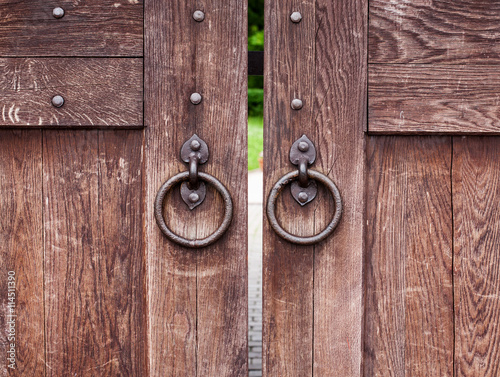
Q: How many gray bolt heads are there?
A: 10